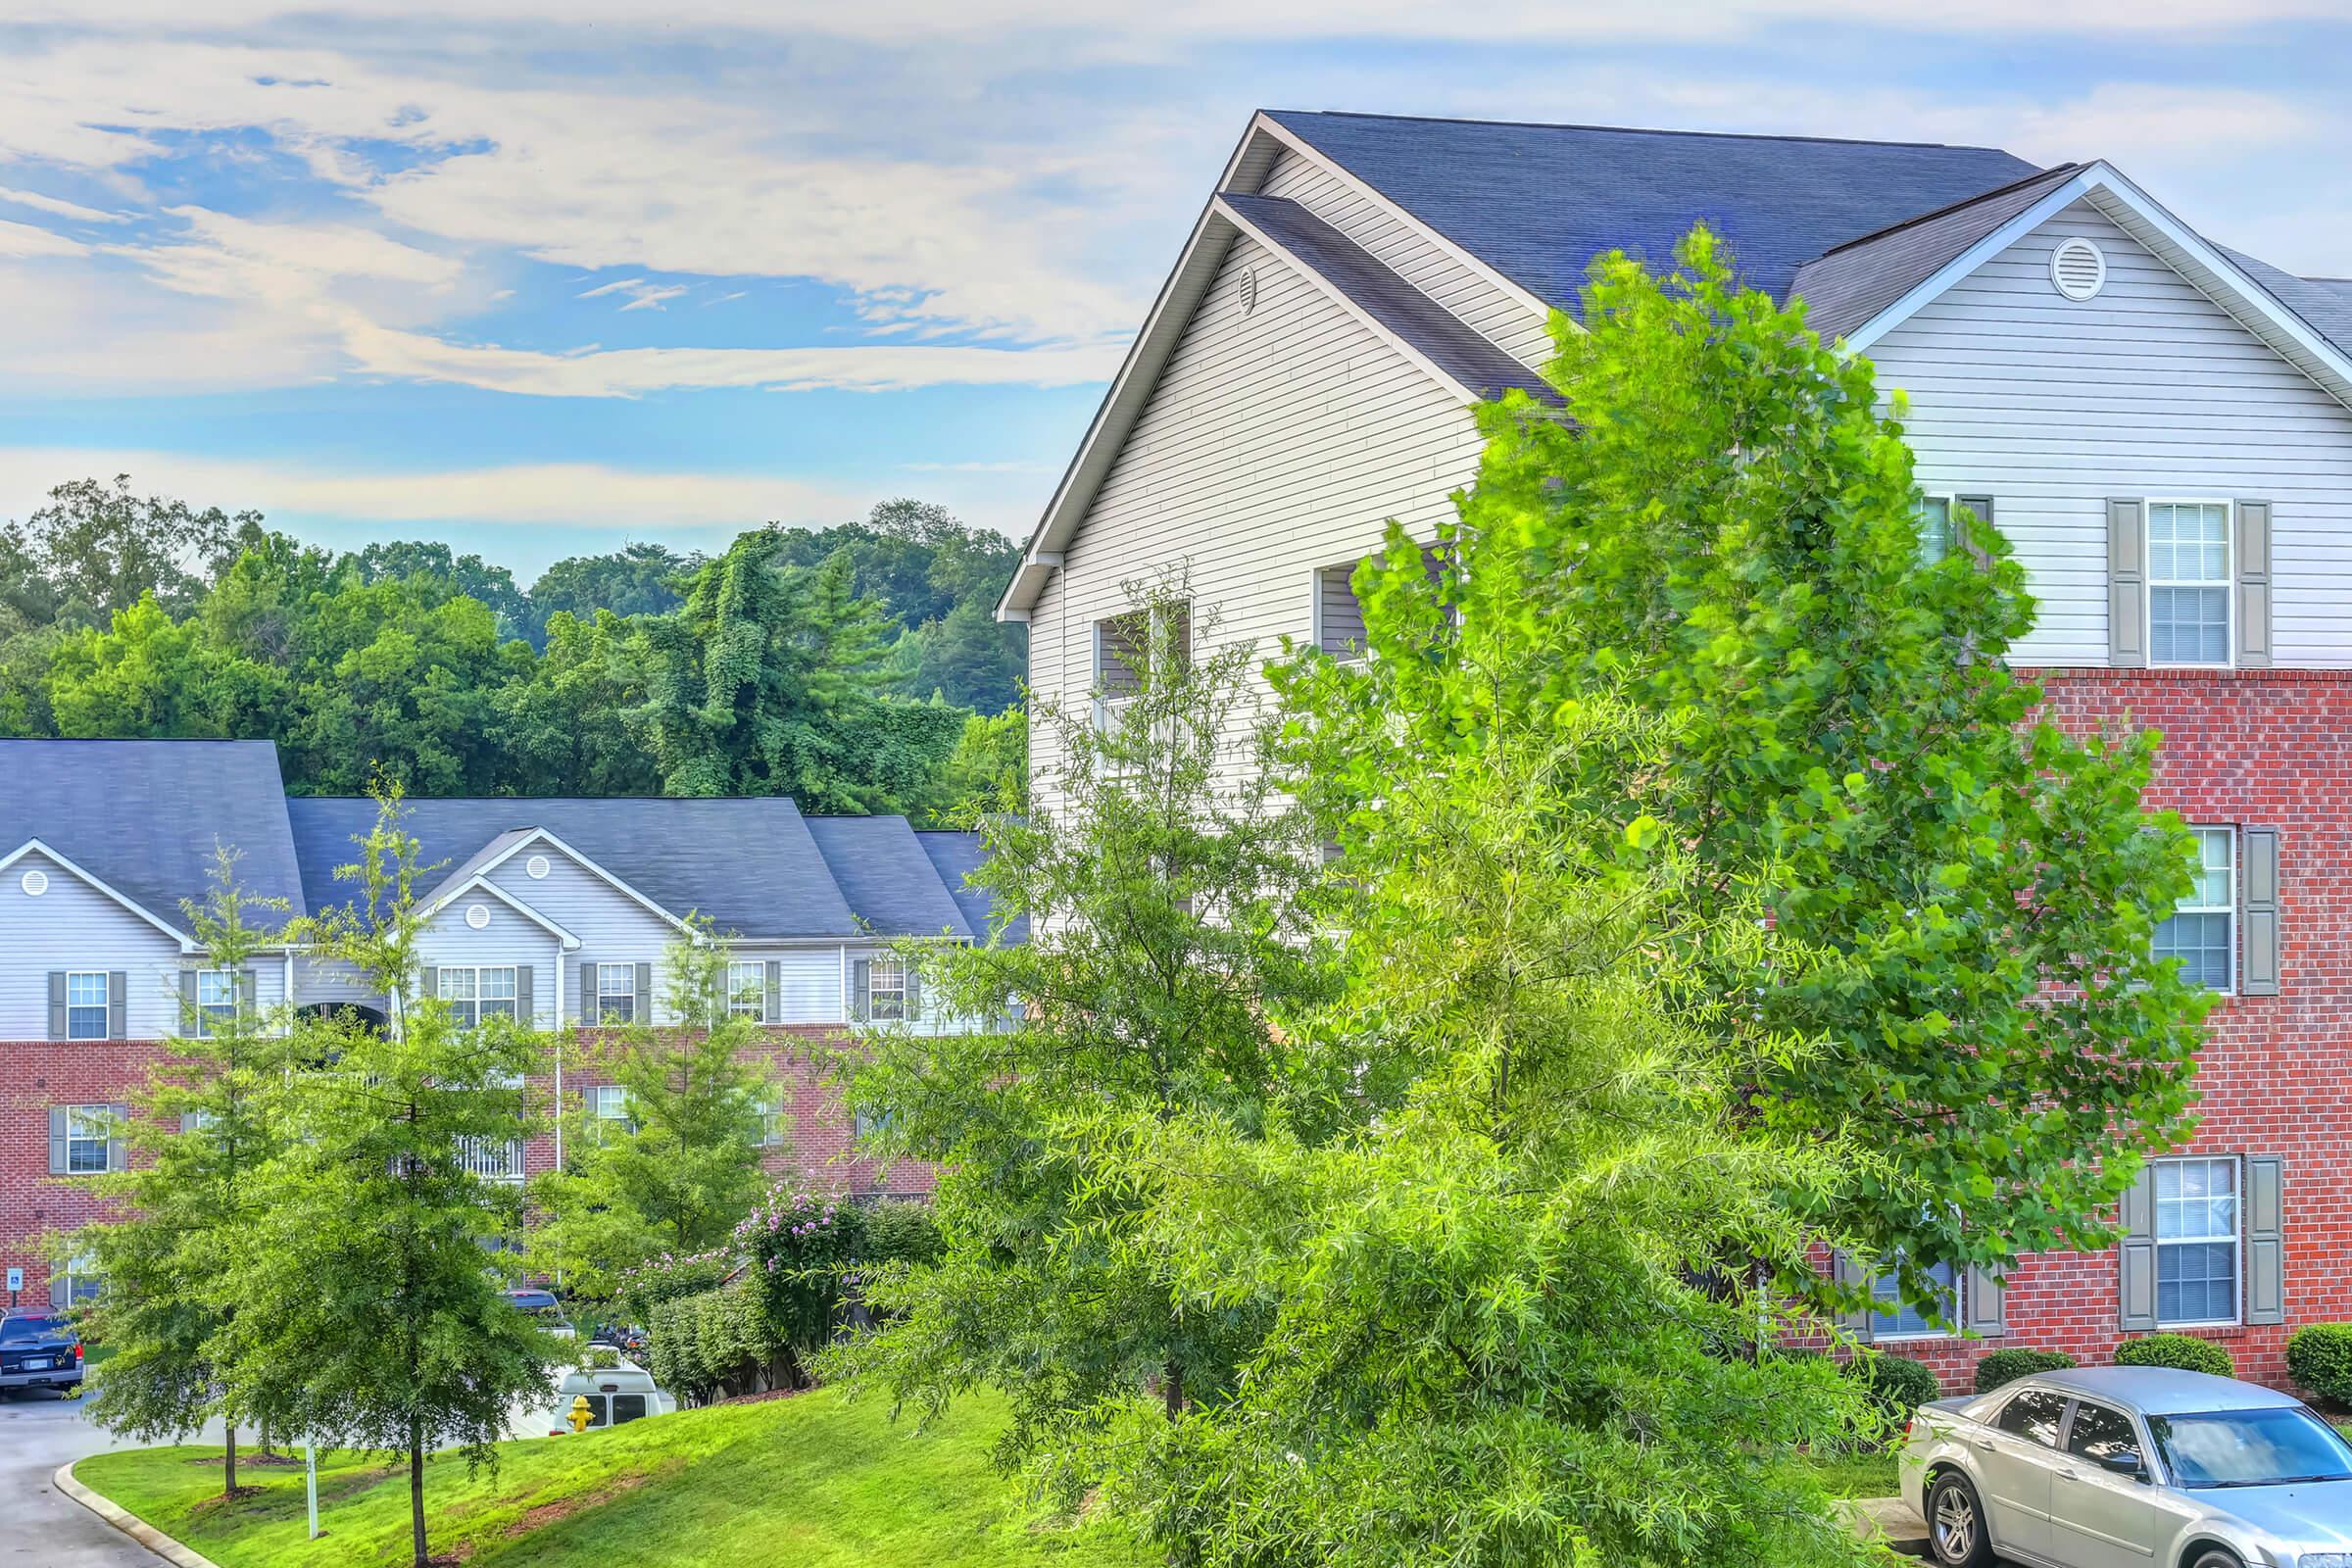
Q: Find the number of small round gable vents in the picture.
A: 5